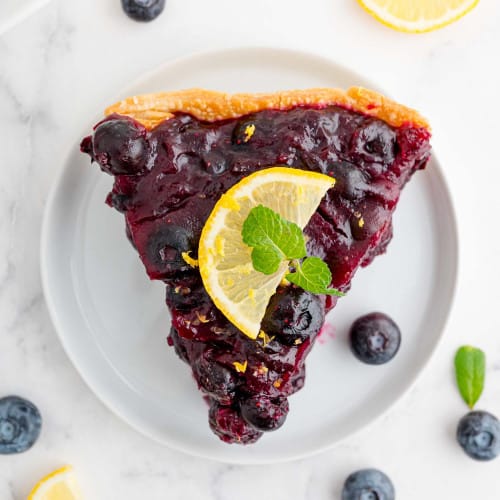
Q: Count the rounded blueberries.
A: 5